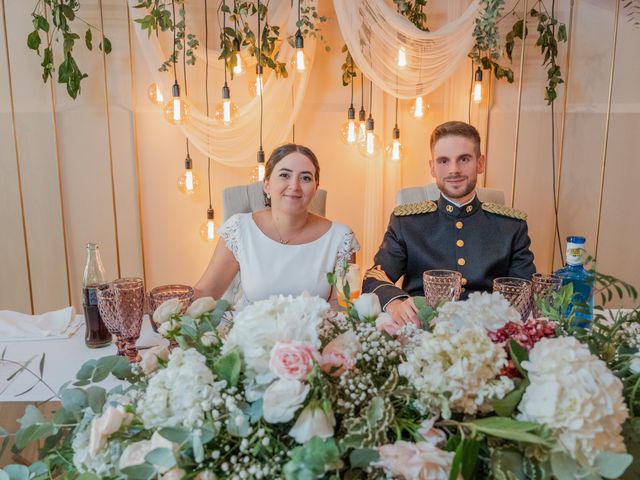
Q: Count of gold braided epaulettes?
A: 2